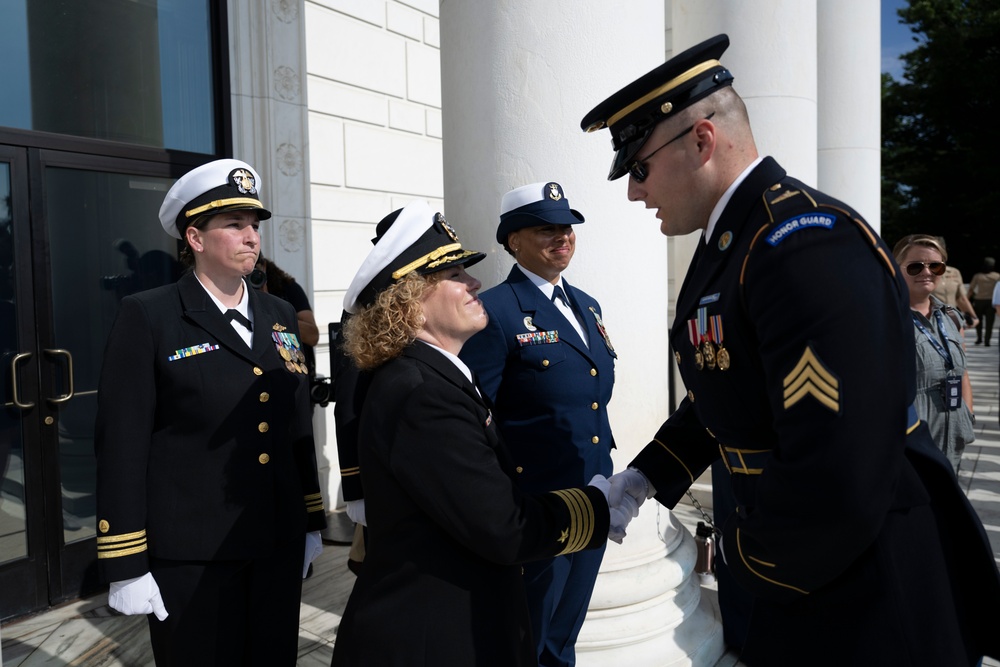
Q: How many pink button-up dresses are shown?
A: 0